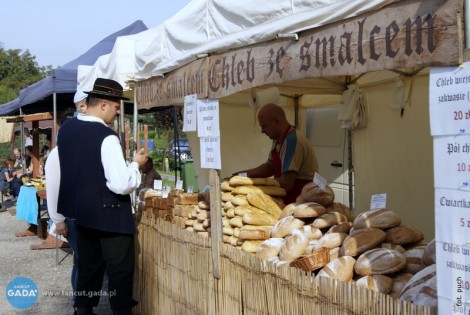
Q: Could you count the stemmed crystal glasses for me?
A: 0